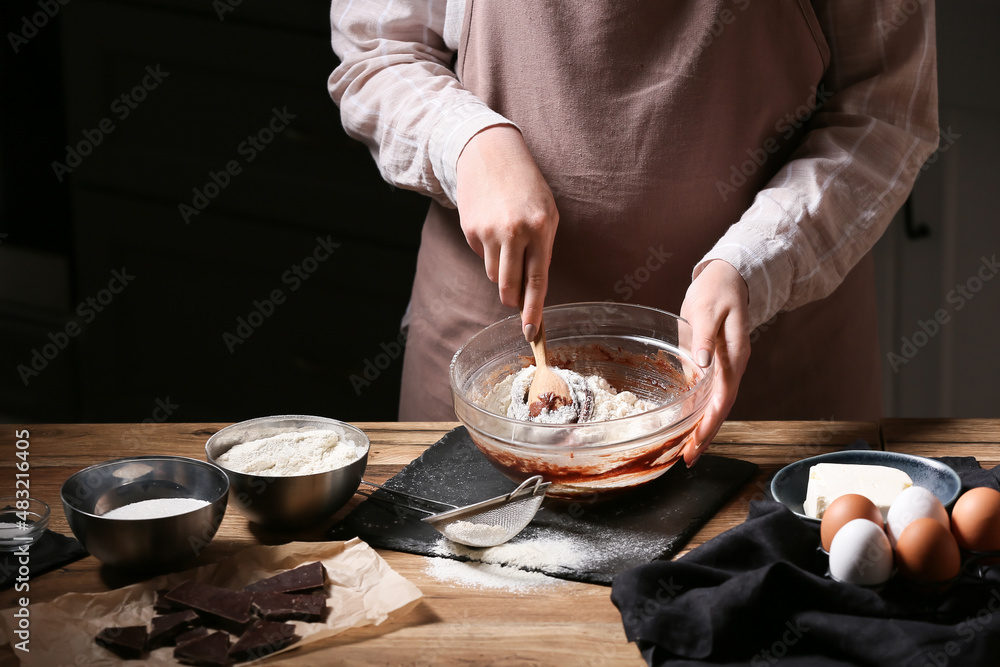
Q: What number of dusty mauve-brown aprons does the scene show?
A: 1